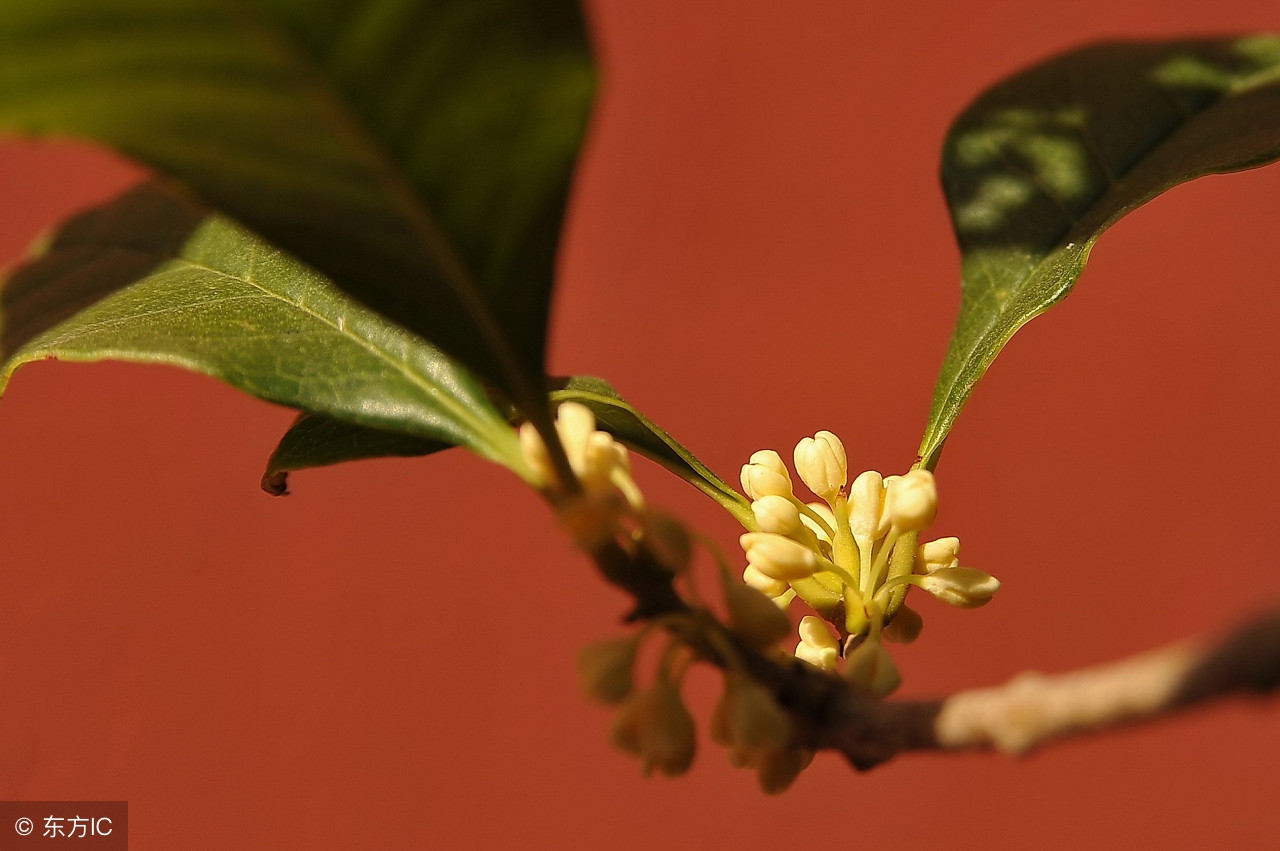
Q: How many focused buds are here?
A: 11